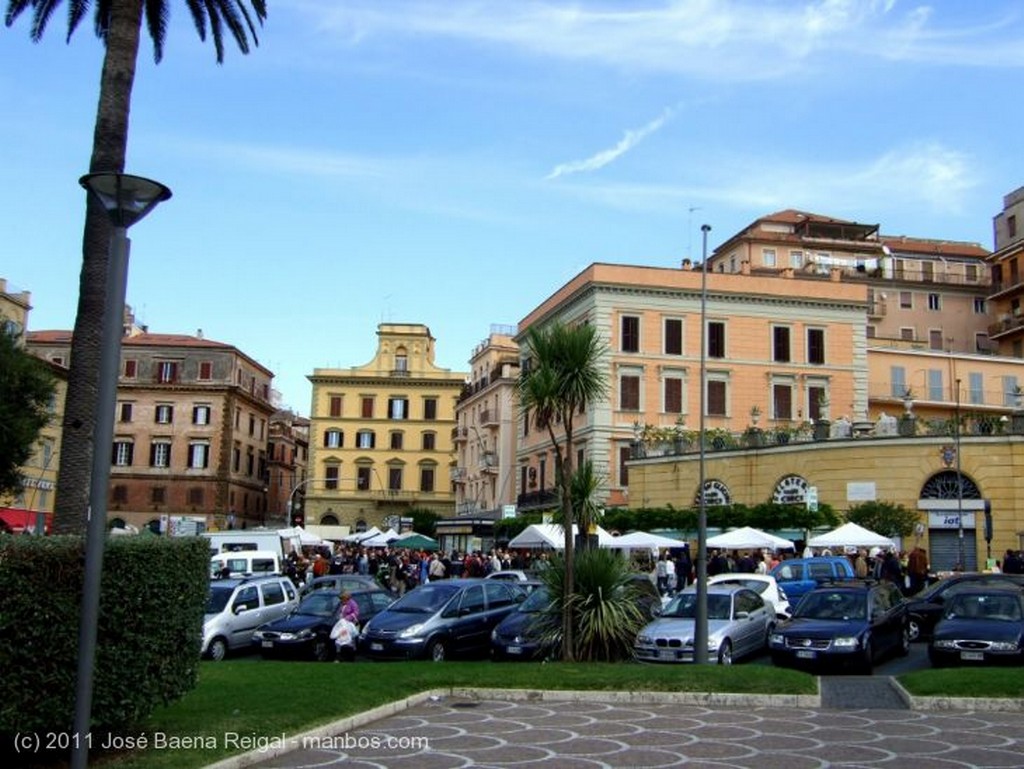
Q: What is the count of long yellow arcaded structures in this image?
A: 1